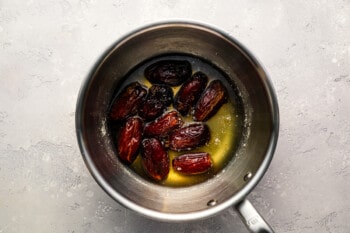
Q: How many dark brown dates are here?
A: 10